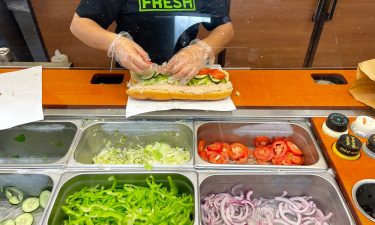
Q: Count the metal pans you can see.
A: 6